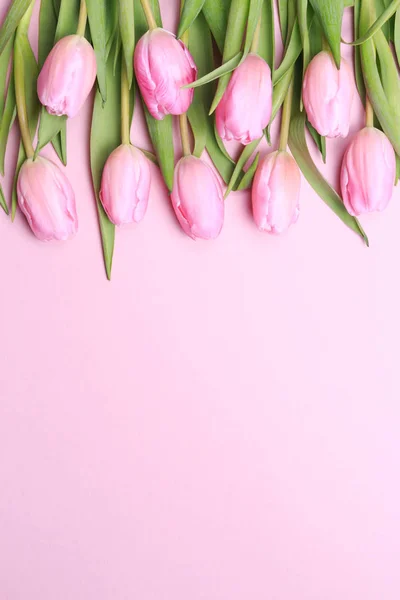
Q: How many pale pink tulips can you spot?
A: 9